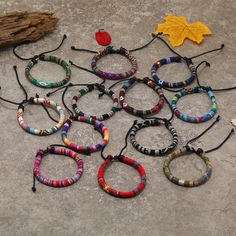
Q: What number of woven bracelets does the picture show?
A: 12